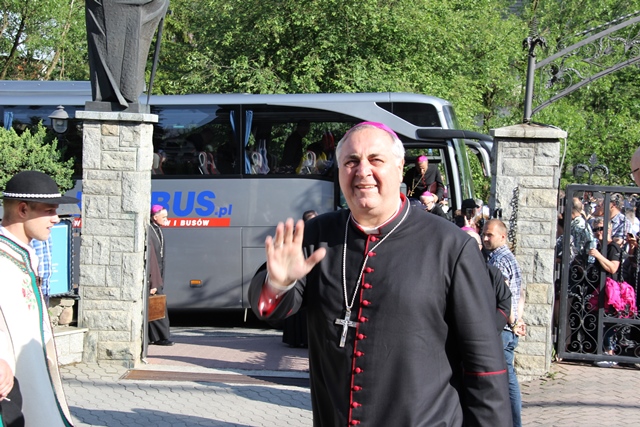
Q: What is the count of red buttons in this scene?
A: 12